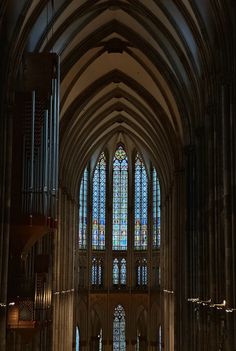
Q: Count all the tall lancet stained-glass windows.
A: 5